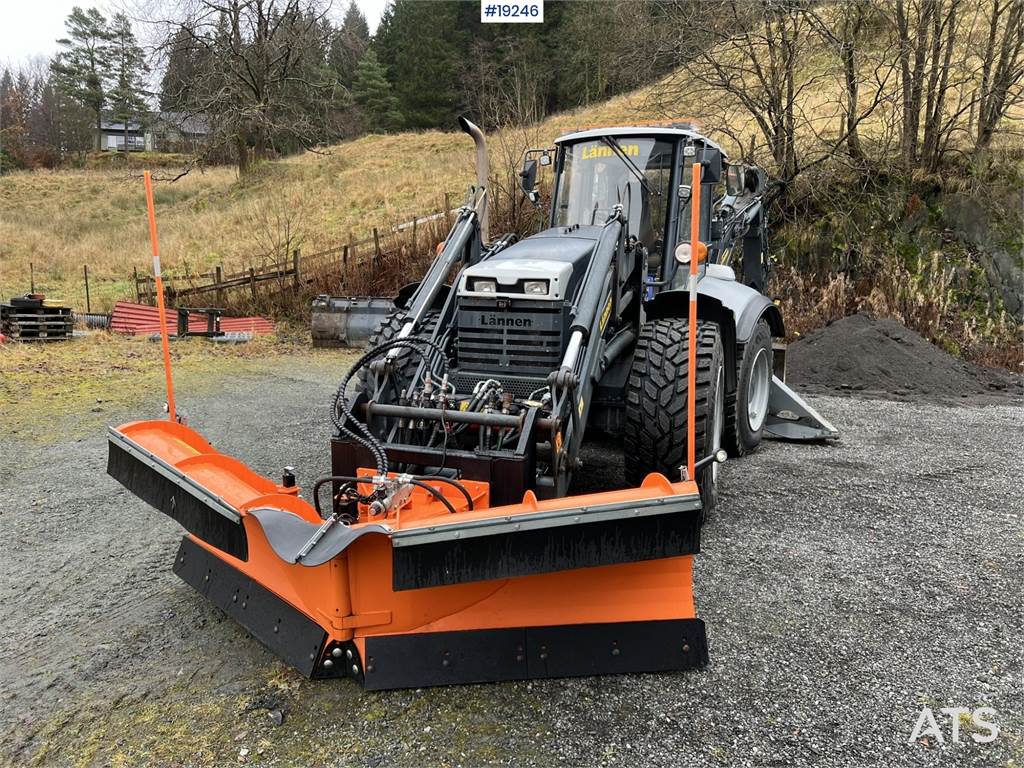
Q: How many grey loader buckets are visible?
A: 1